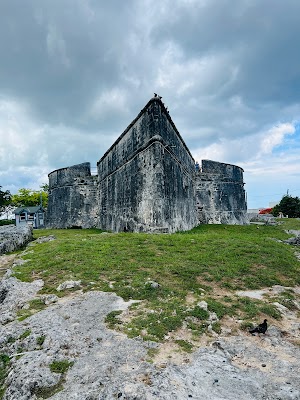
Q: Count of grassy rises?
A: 1